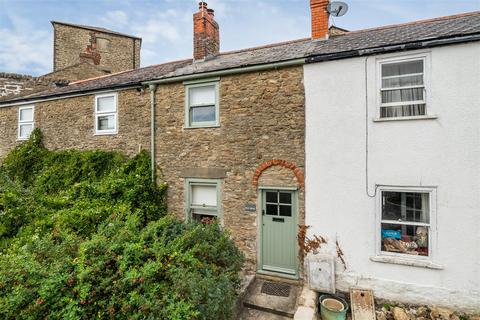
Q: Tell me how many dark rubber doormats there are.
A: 1